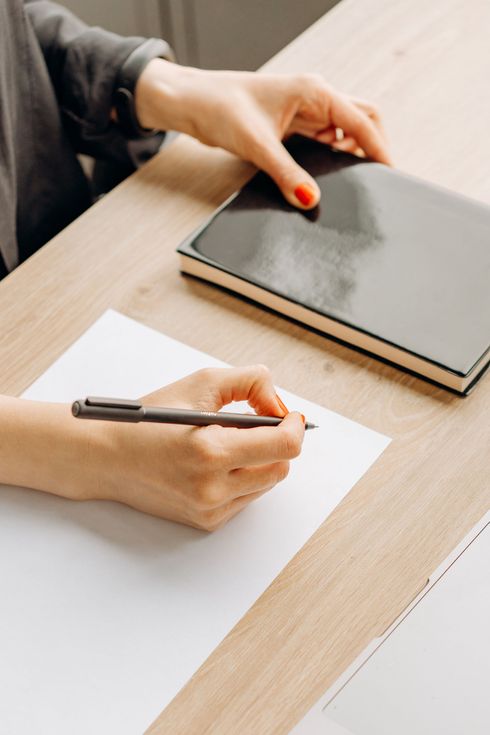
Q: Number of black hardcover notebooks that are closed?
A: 1